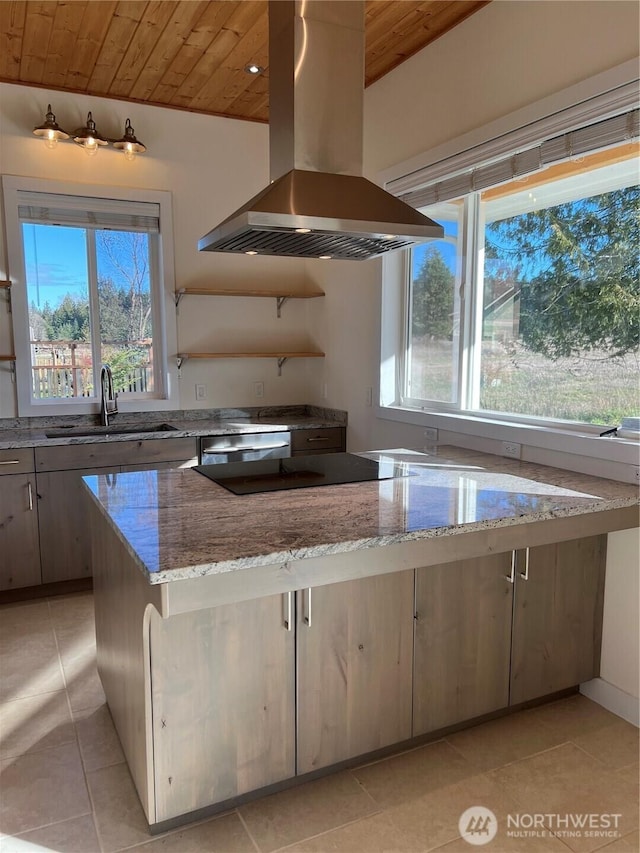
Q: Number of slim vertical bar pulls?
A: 5